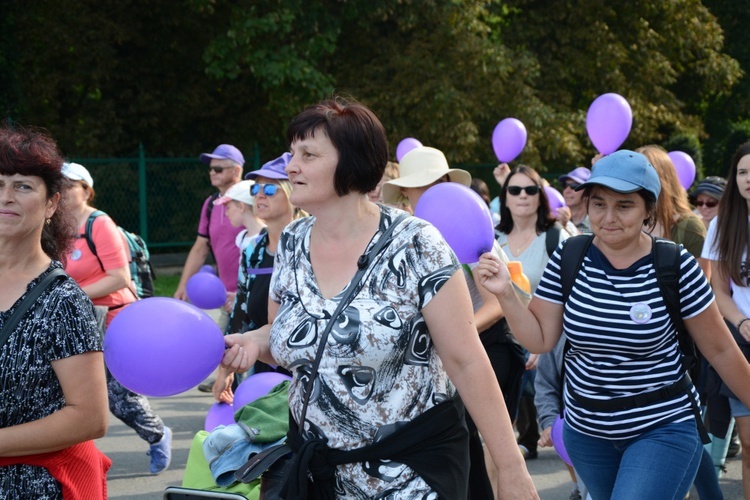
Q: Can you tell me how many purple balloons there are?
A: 12